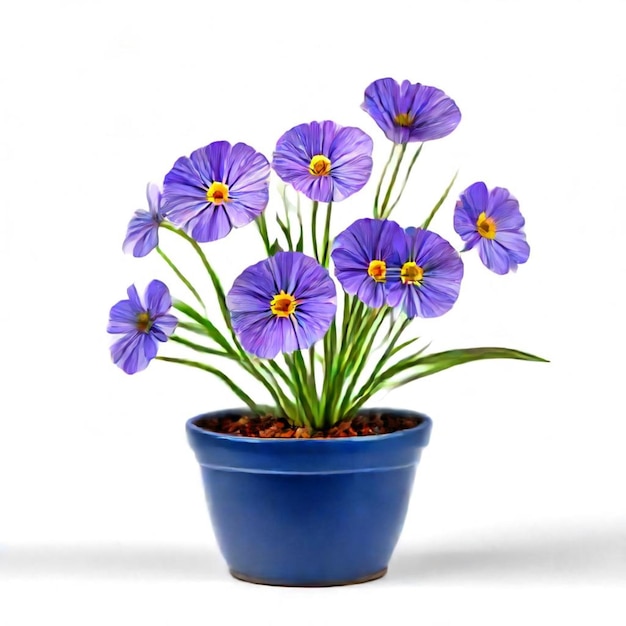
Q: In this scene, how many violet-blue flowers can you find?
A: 9